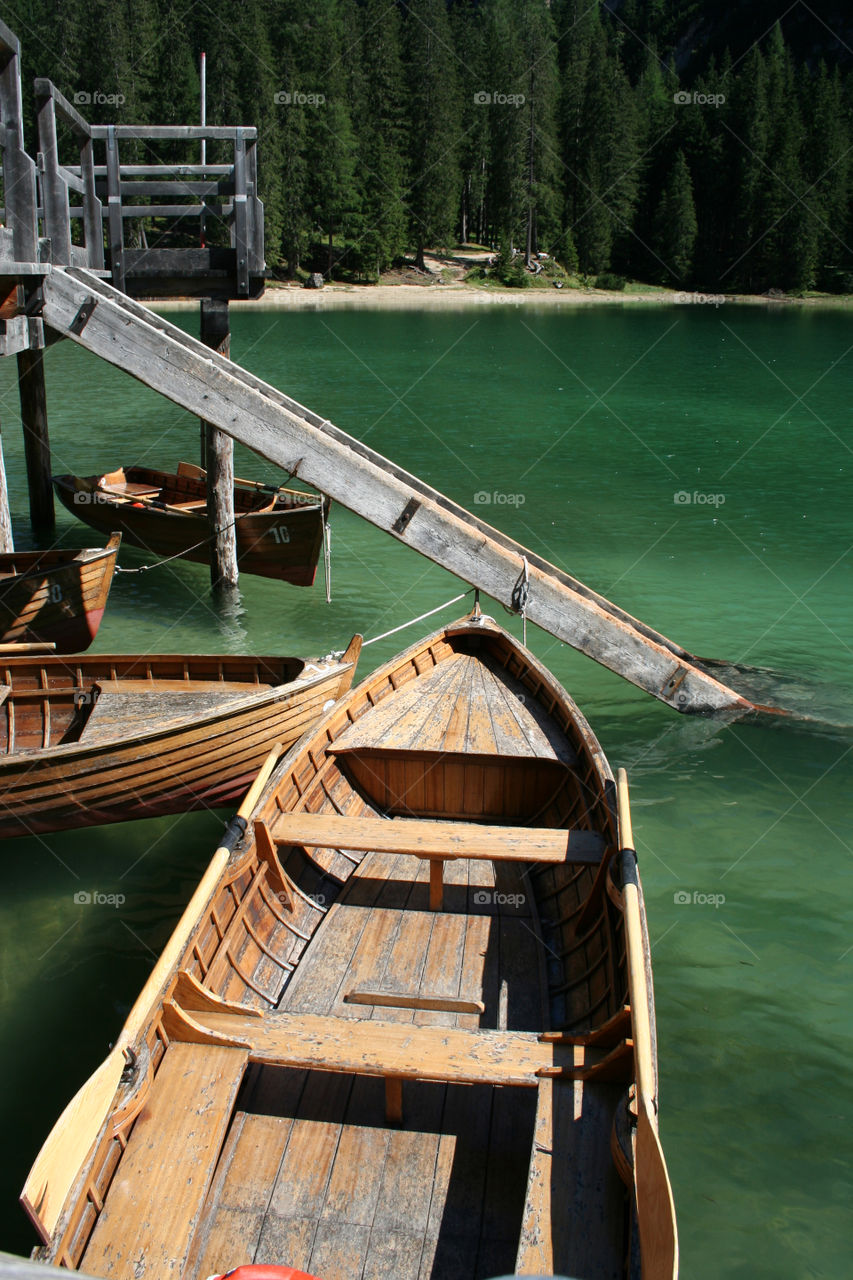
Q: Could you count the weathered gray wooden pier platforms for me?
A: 1